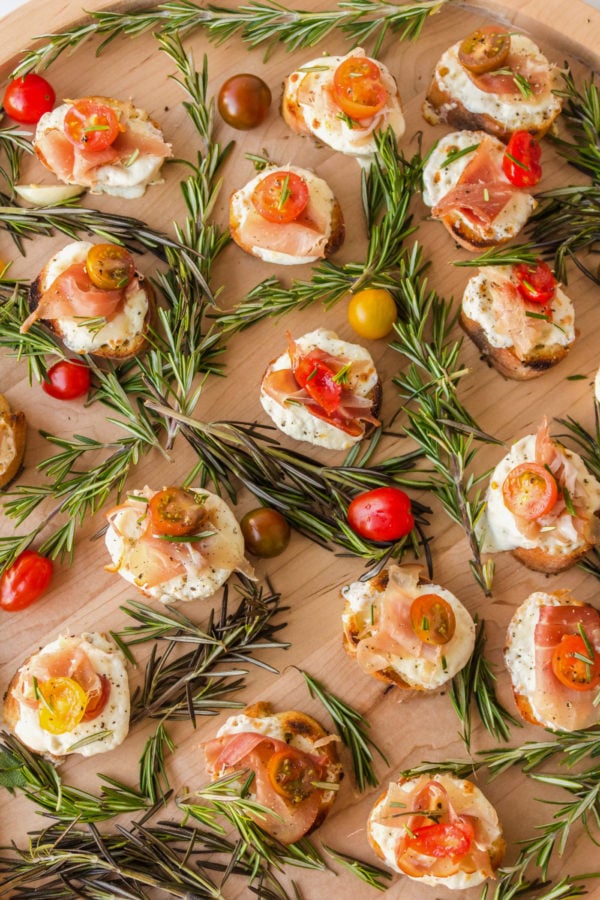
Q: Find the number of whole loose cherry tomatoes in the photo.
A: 7